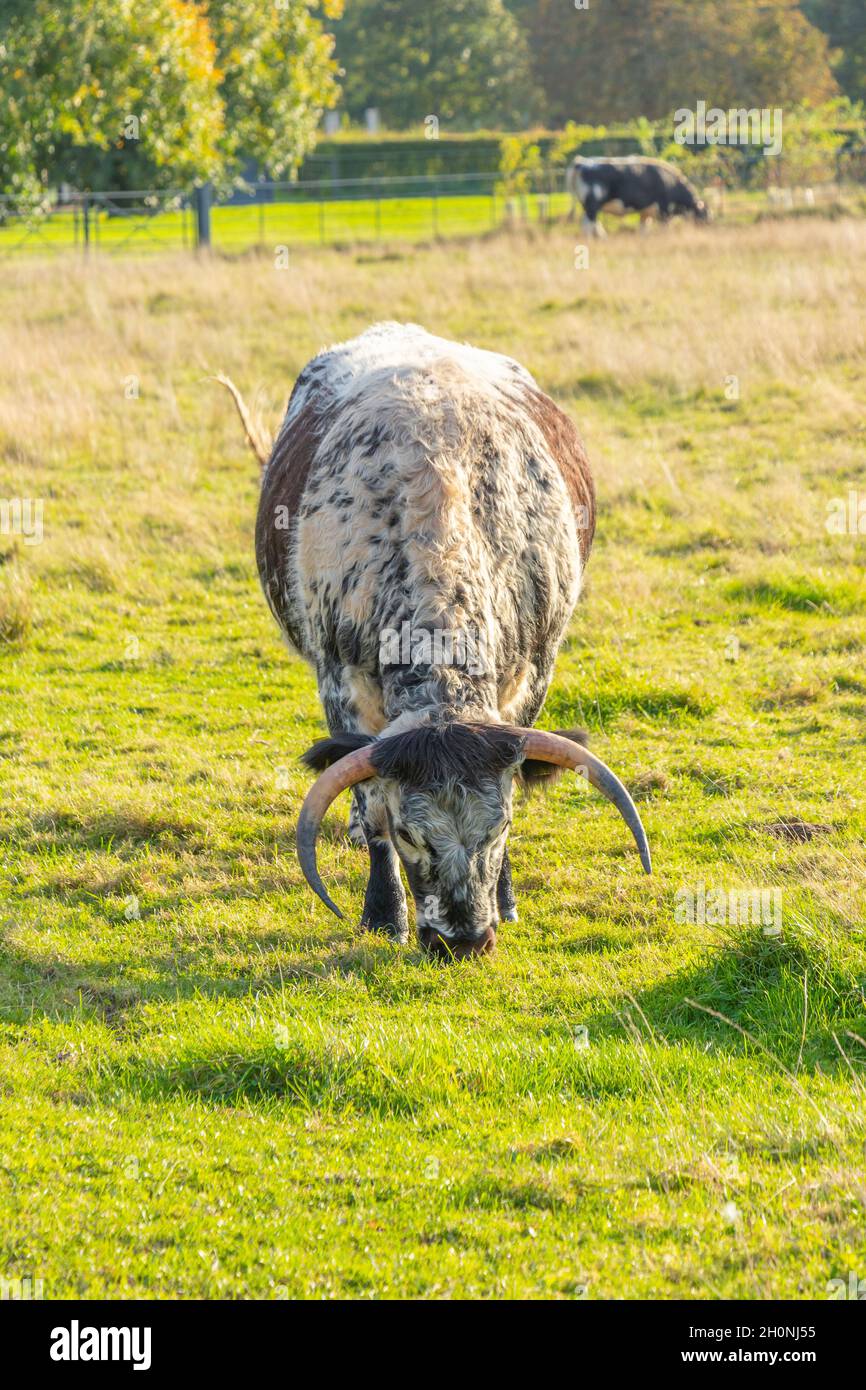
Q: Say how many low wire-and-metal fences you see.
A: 1